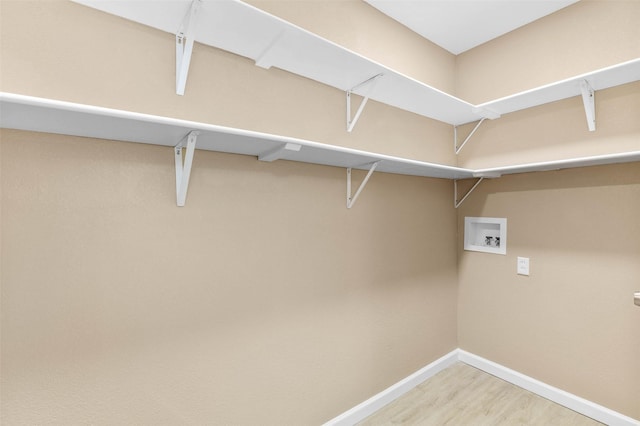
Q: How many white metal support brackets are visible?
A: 7